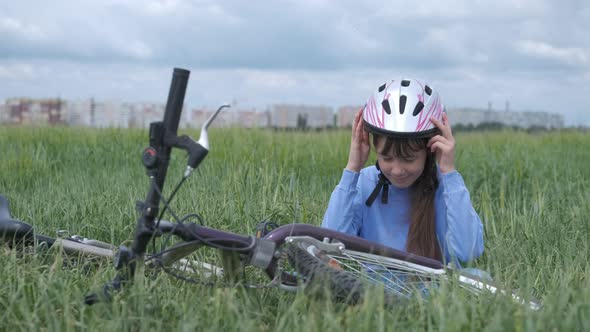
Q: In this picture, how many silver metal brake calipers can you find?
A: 1